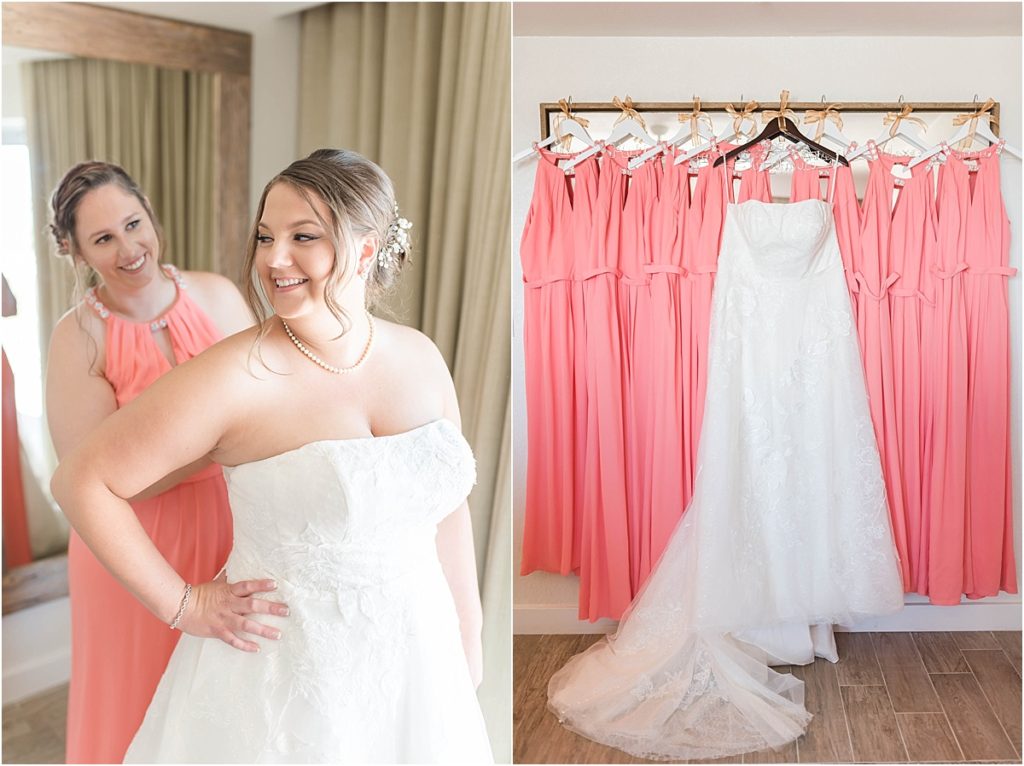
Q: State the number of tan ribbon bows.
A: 8